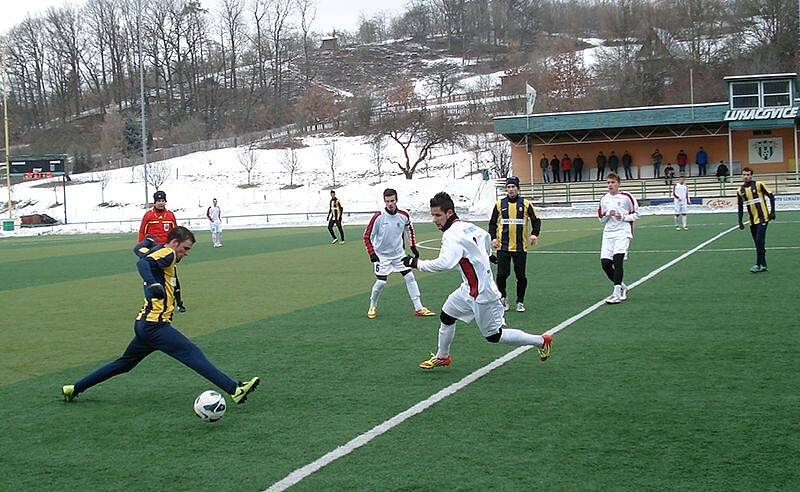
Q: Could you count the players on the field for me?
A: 9